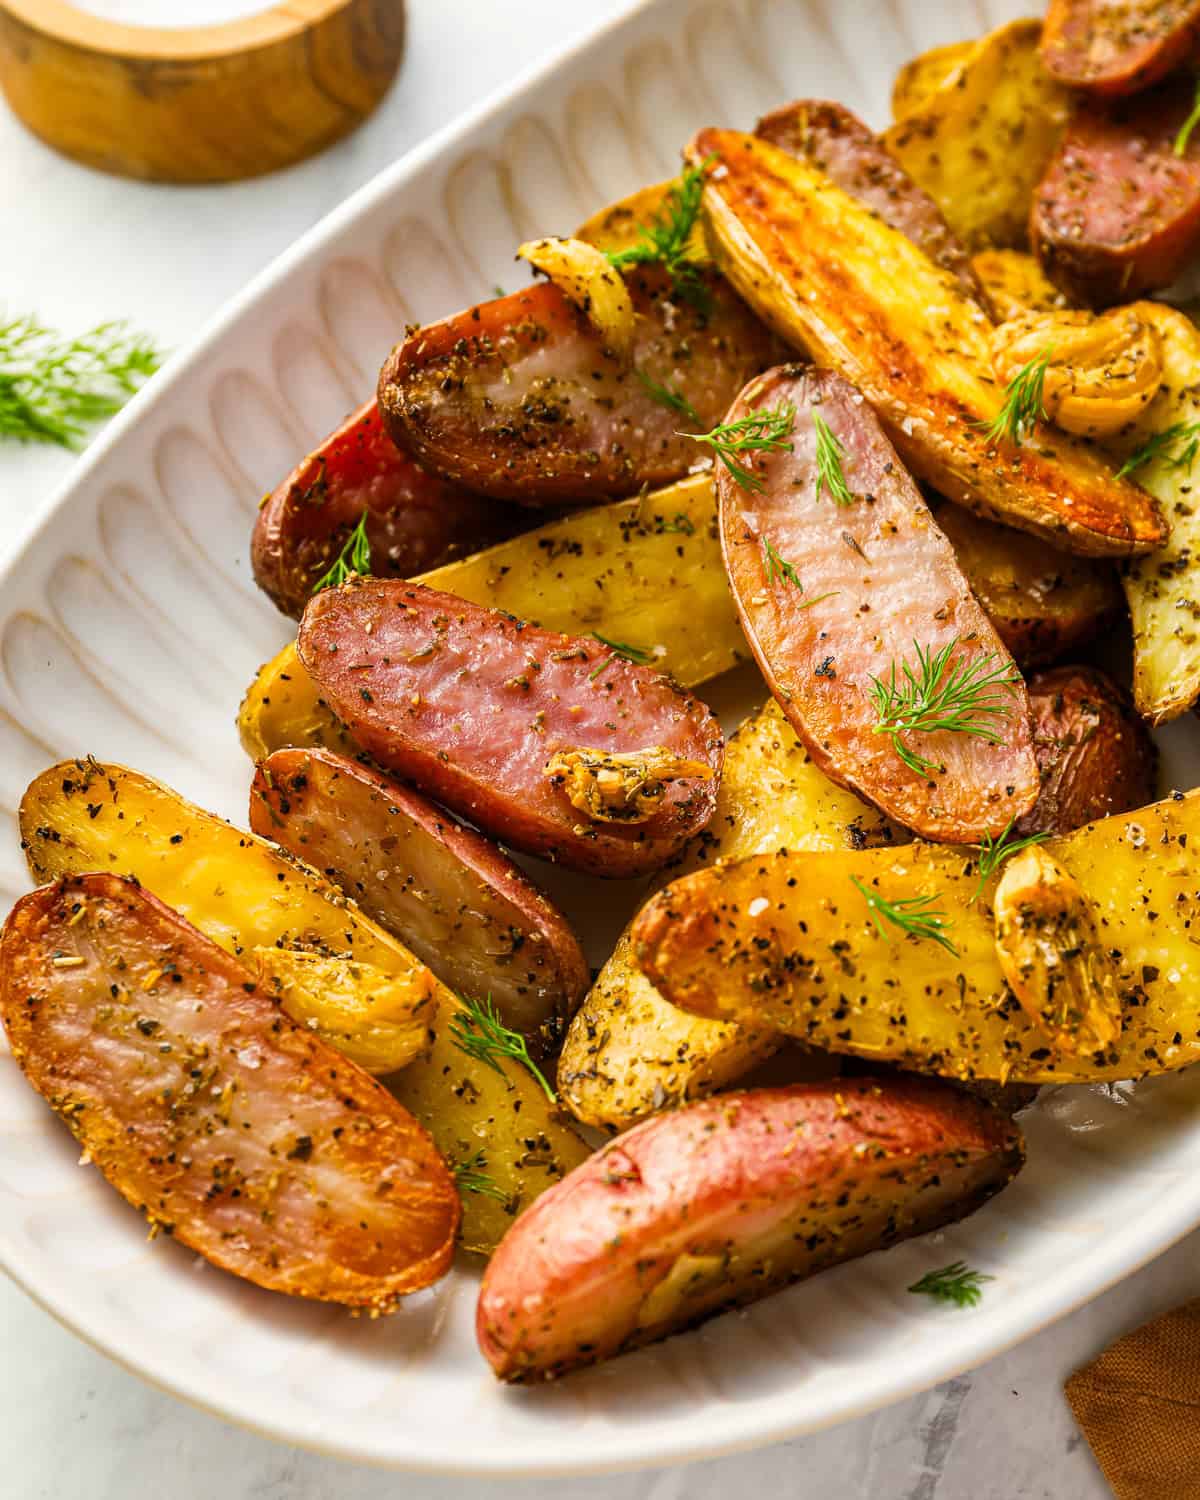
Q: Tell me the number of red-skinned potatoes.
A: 12